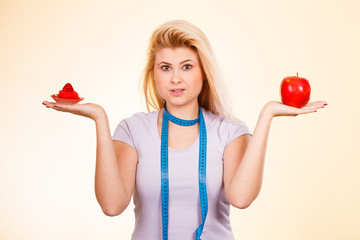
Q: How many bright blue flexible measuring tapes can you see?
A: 1